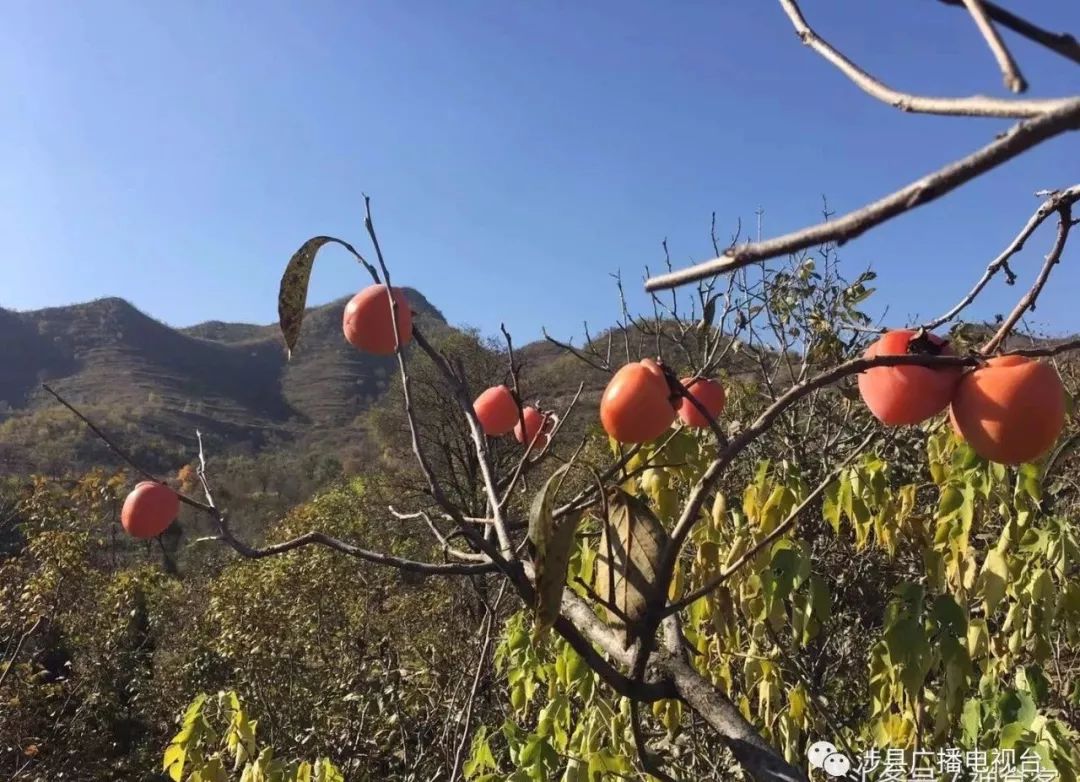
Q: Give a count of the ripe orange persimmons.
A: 8